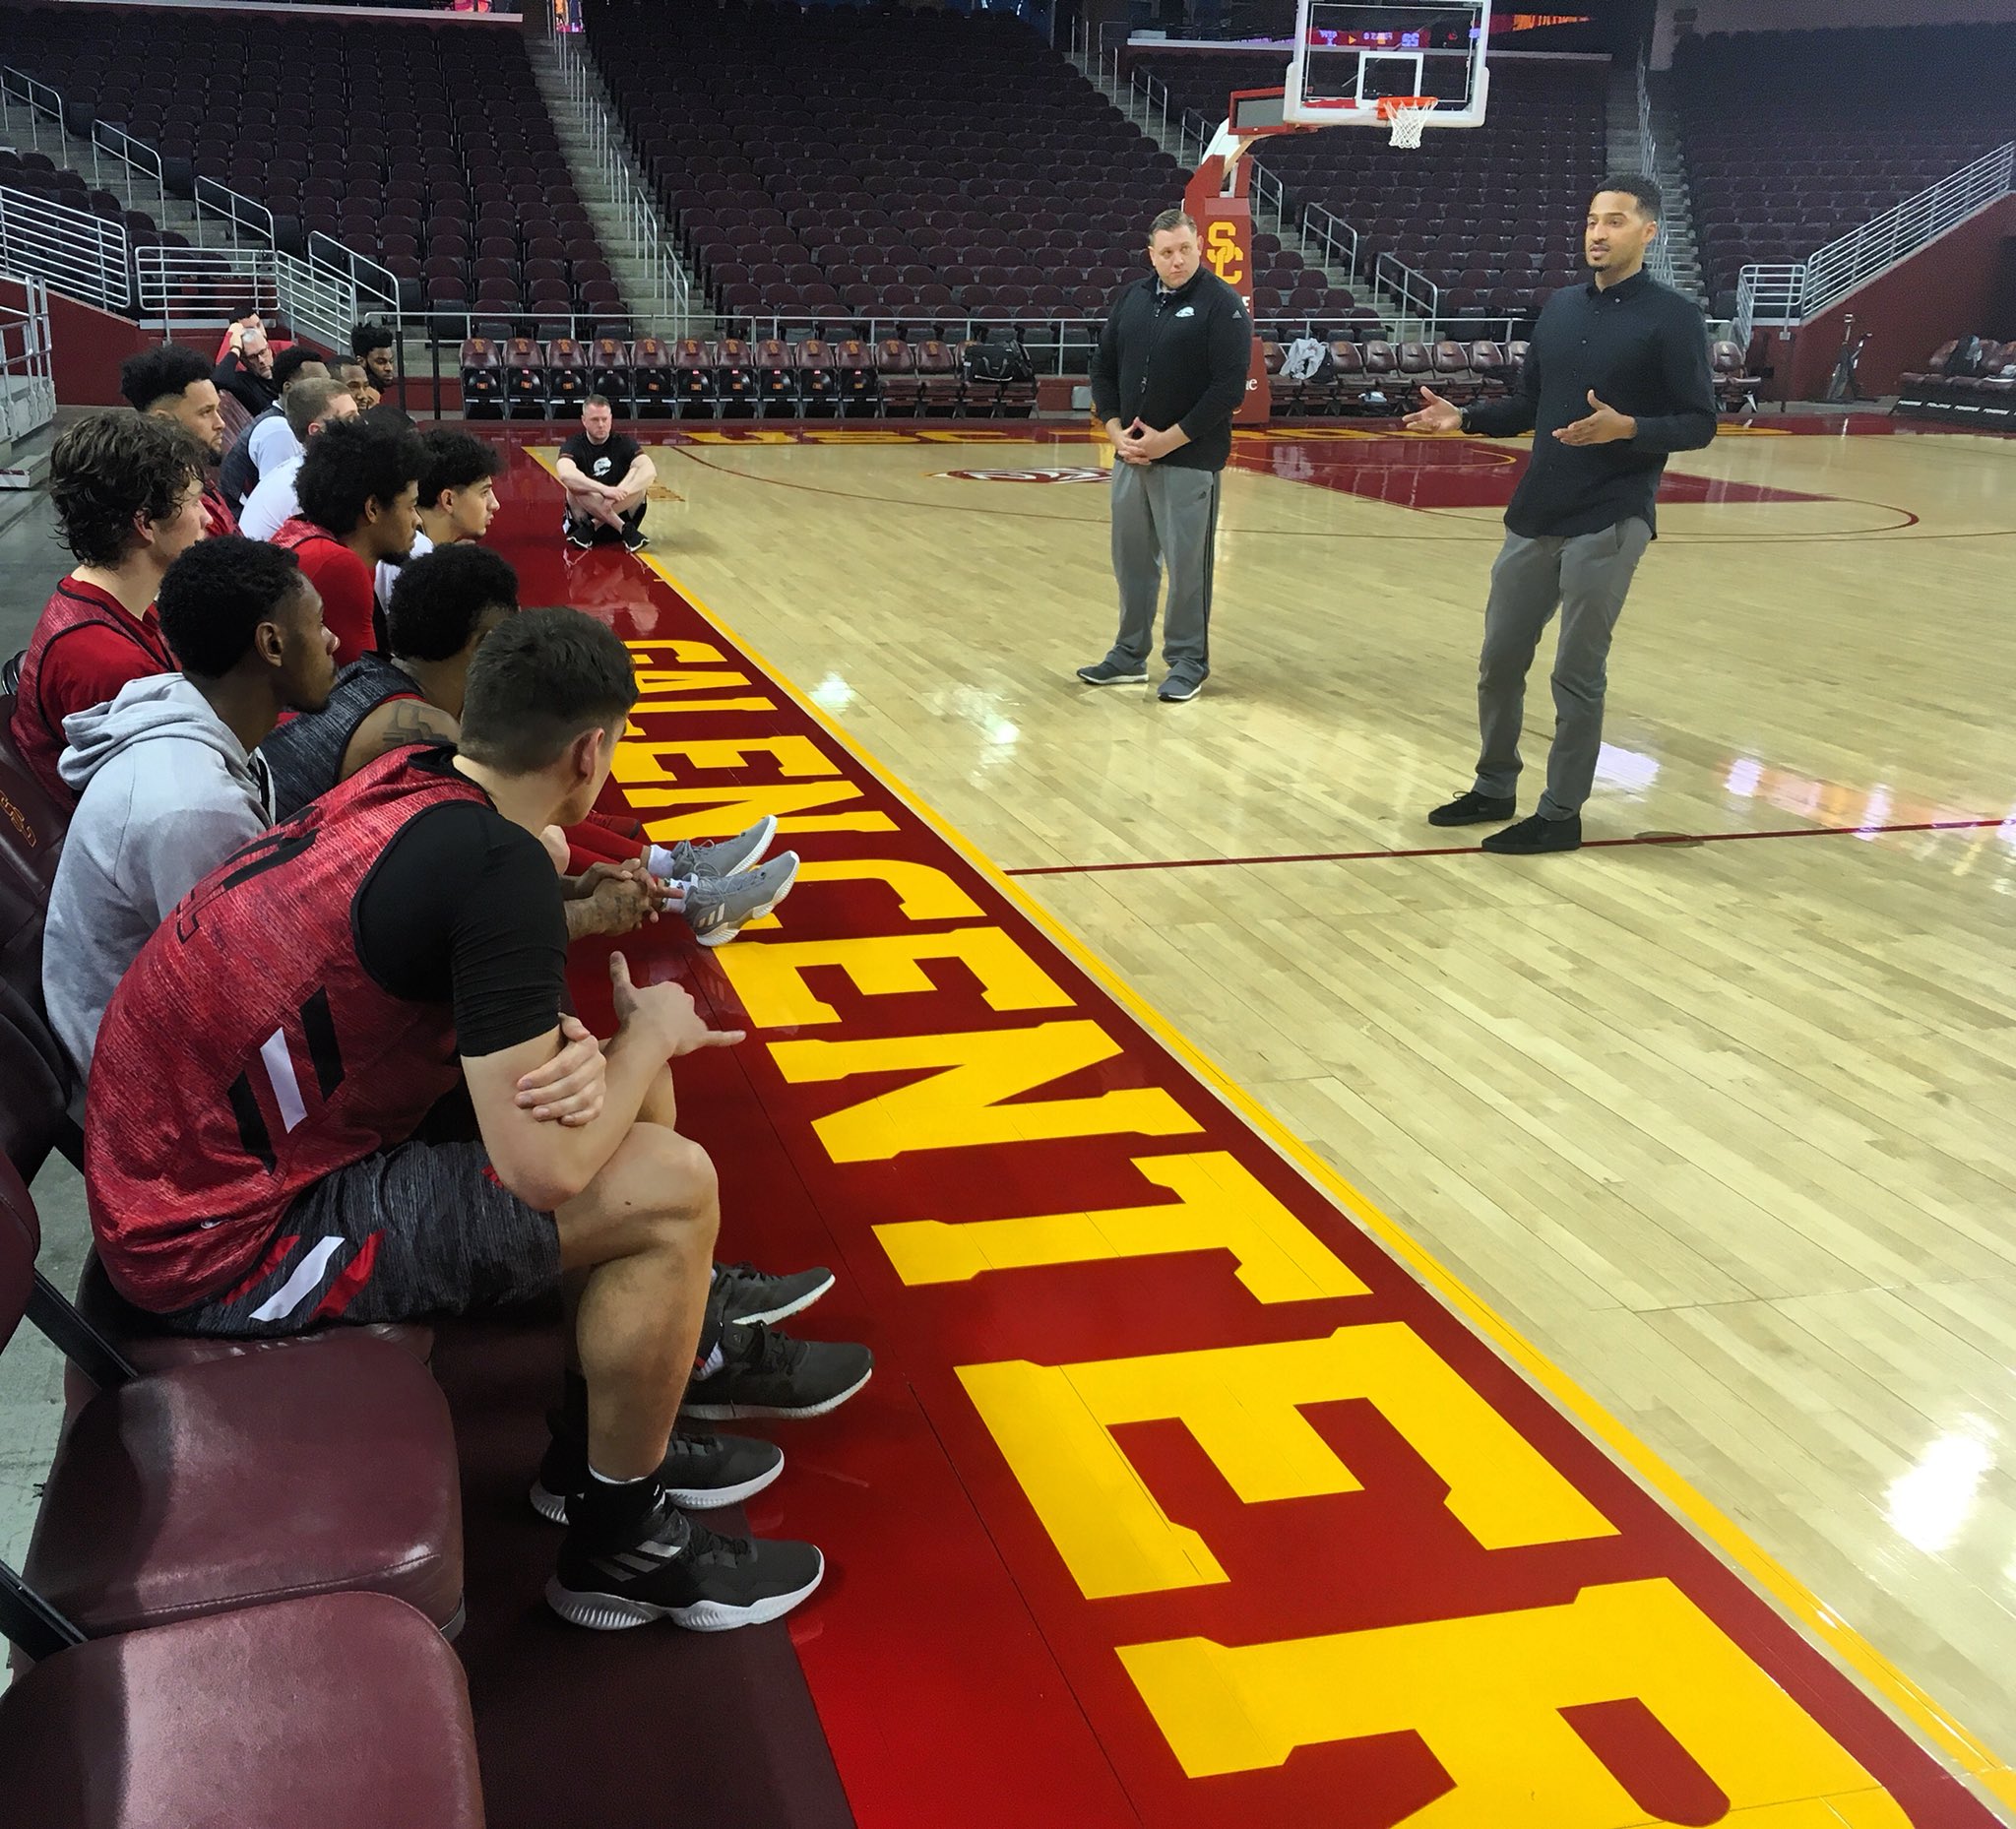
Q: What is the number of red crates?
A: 0